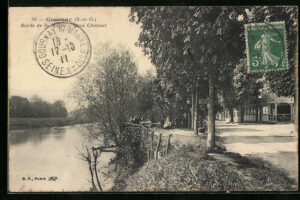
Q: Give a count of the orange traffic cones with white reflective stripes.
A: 0